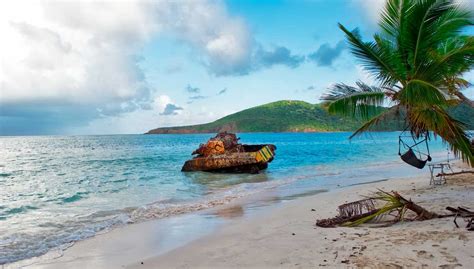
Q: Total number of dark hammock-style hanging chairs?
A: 1